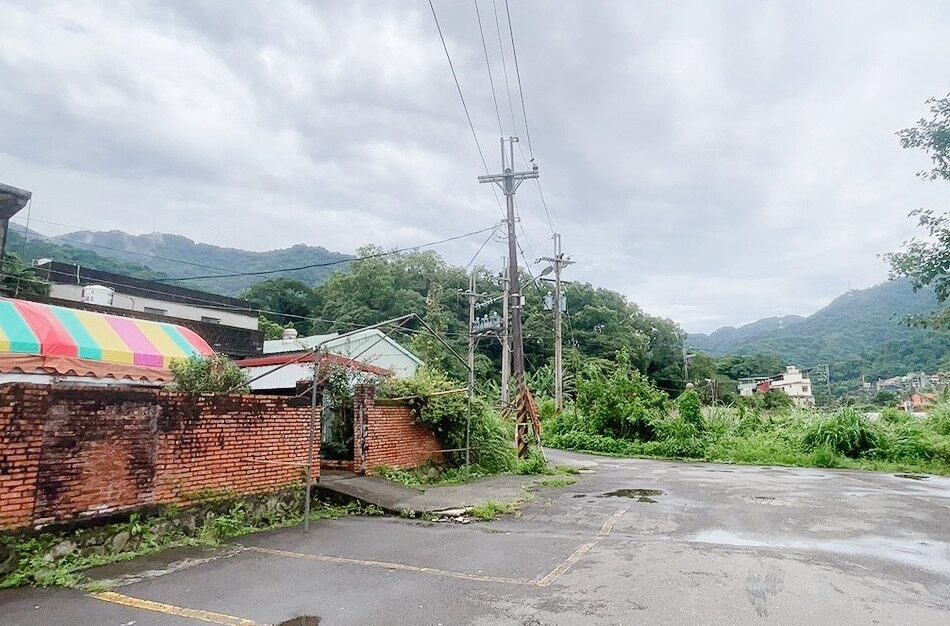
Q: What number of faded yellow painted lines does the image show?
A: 3